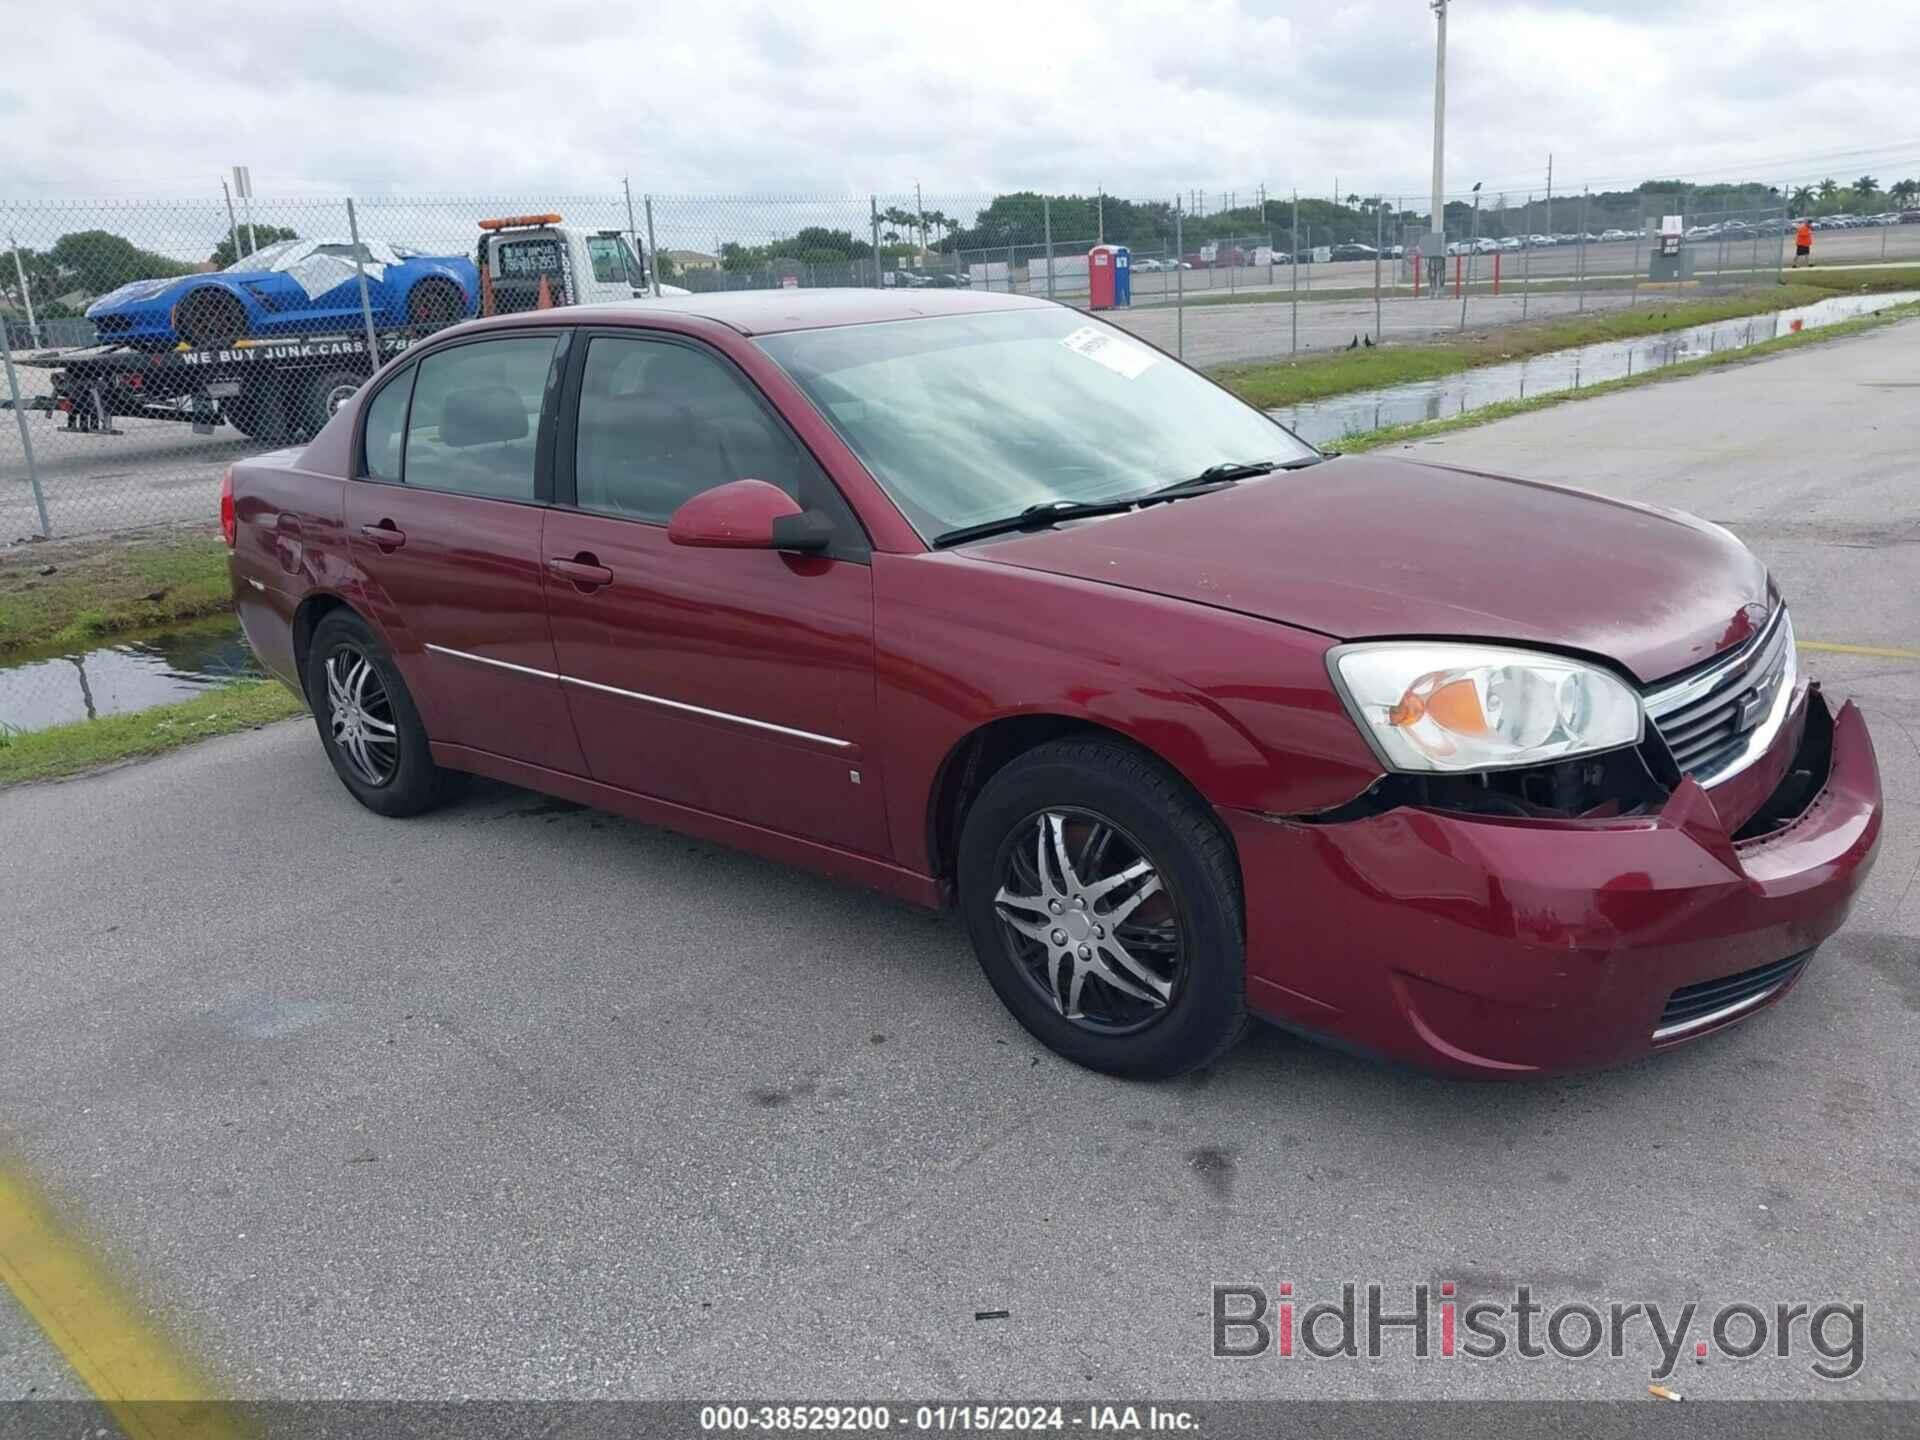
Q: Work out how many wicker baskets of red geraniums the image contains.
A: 0